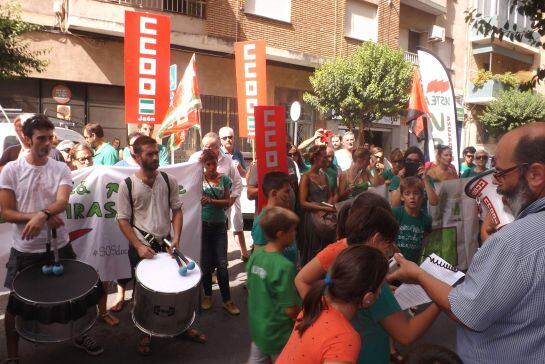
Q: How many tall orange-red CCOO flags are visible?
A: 3